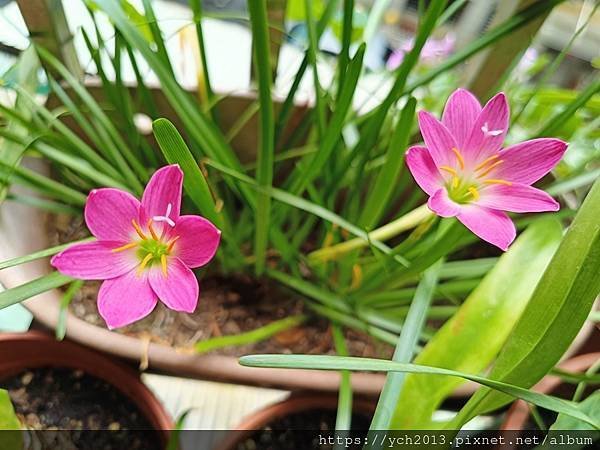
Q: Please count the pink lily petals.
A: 14